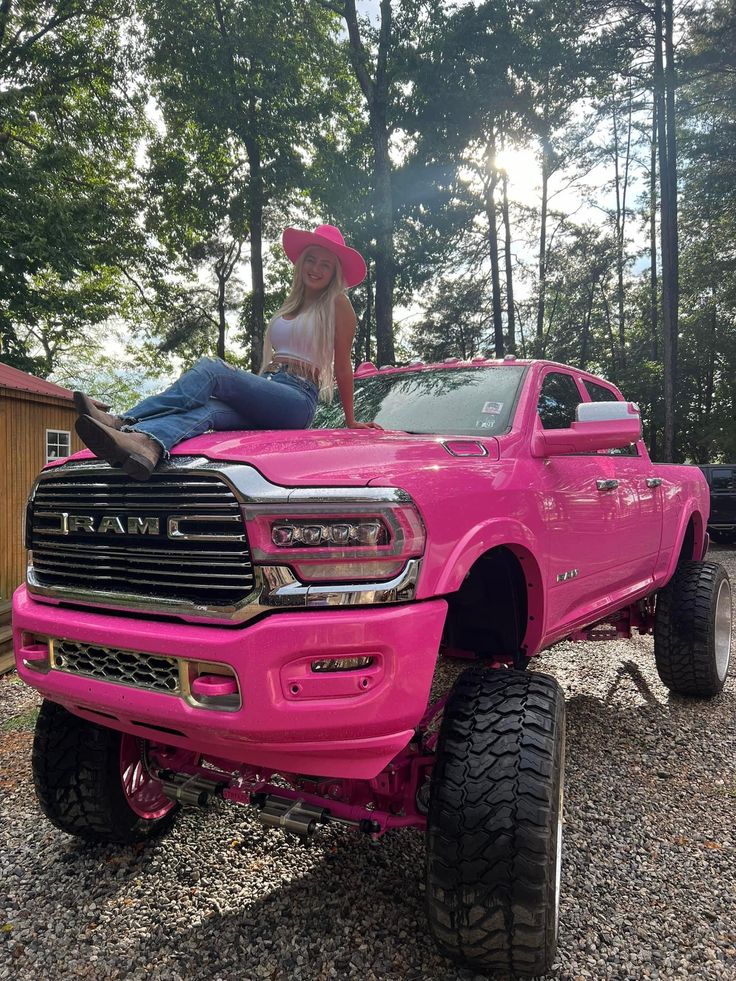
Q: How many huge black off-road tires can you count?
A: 3